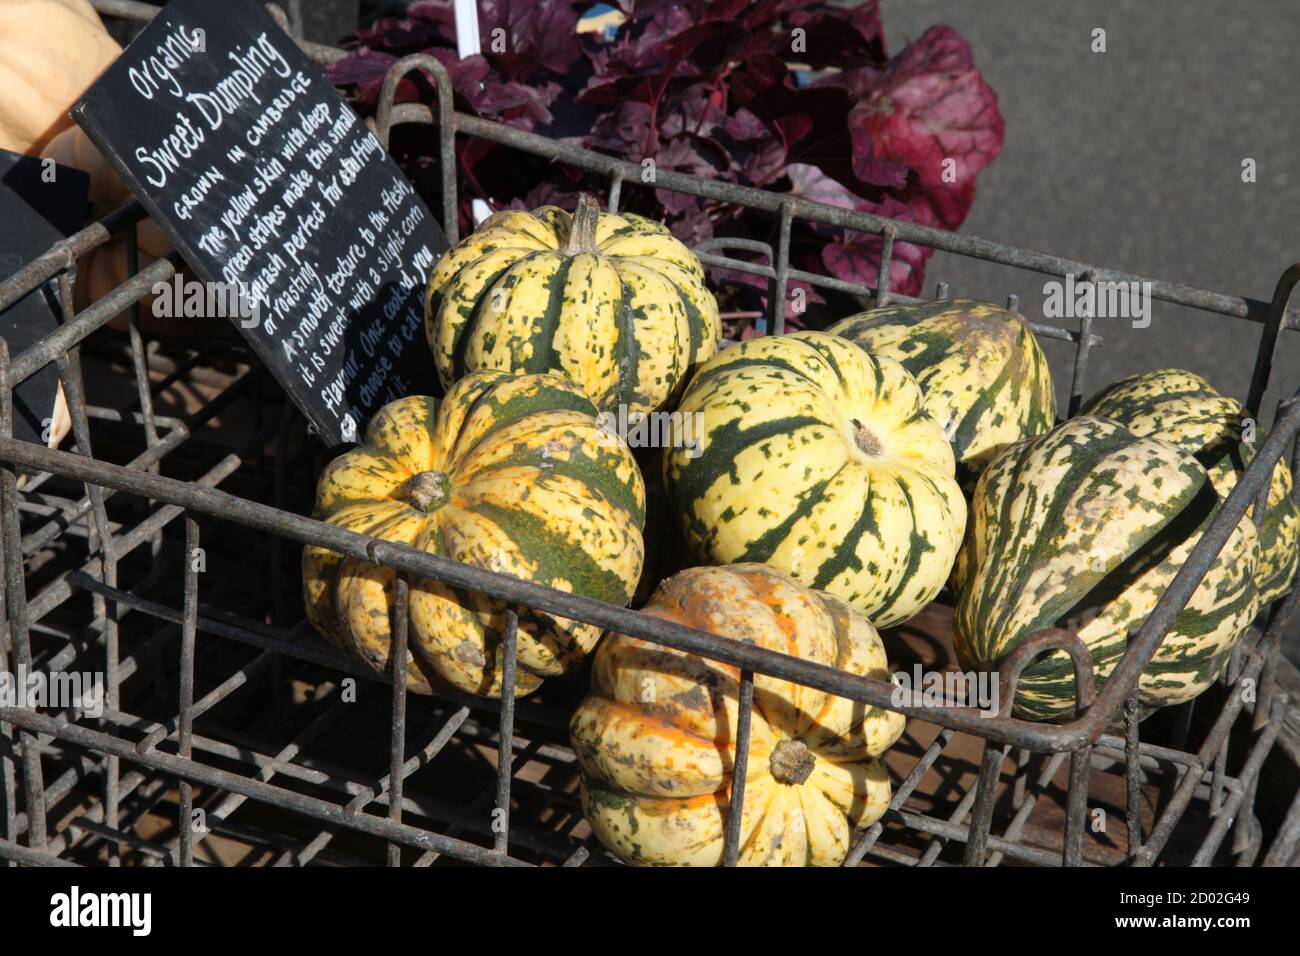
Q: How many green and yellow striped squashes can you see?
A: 7